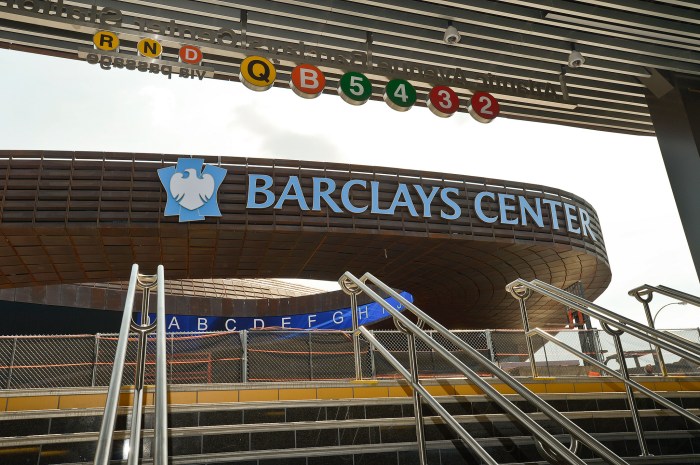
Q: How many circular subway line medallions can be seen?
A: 9